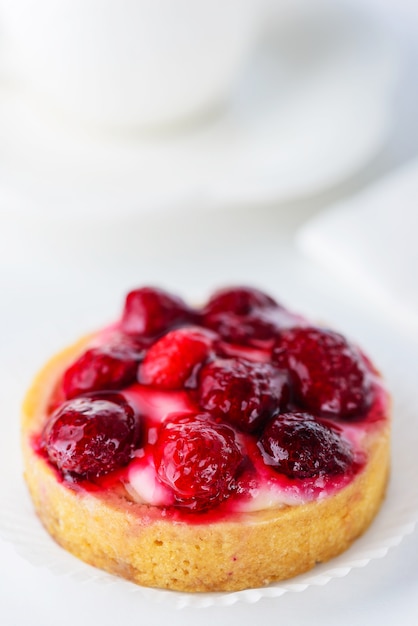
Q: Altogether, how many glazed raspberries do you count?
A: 9